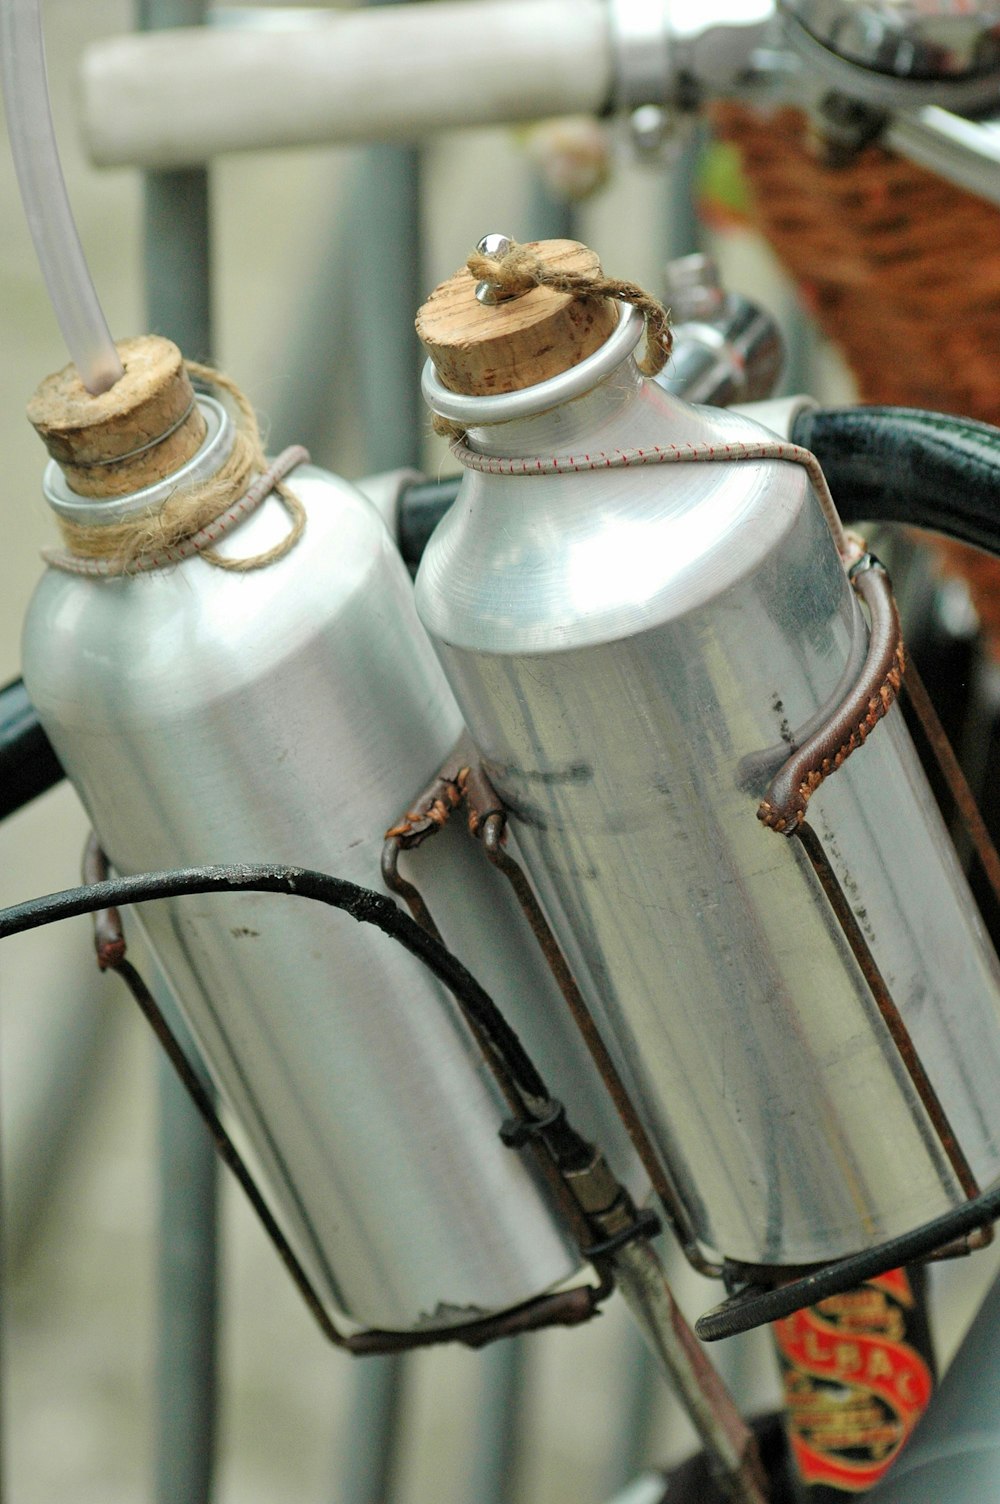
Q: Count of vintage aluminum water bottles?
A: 2